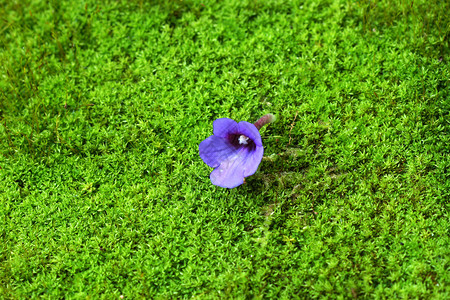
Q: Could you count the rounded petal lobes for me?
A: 5